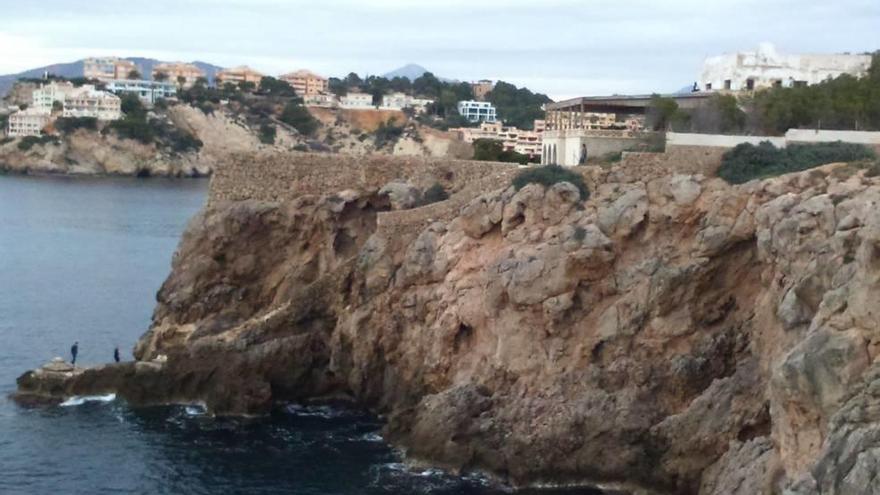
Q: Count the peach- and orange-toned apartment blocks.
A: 4